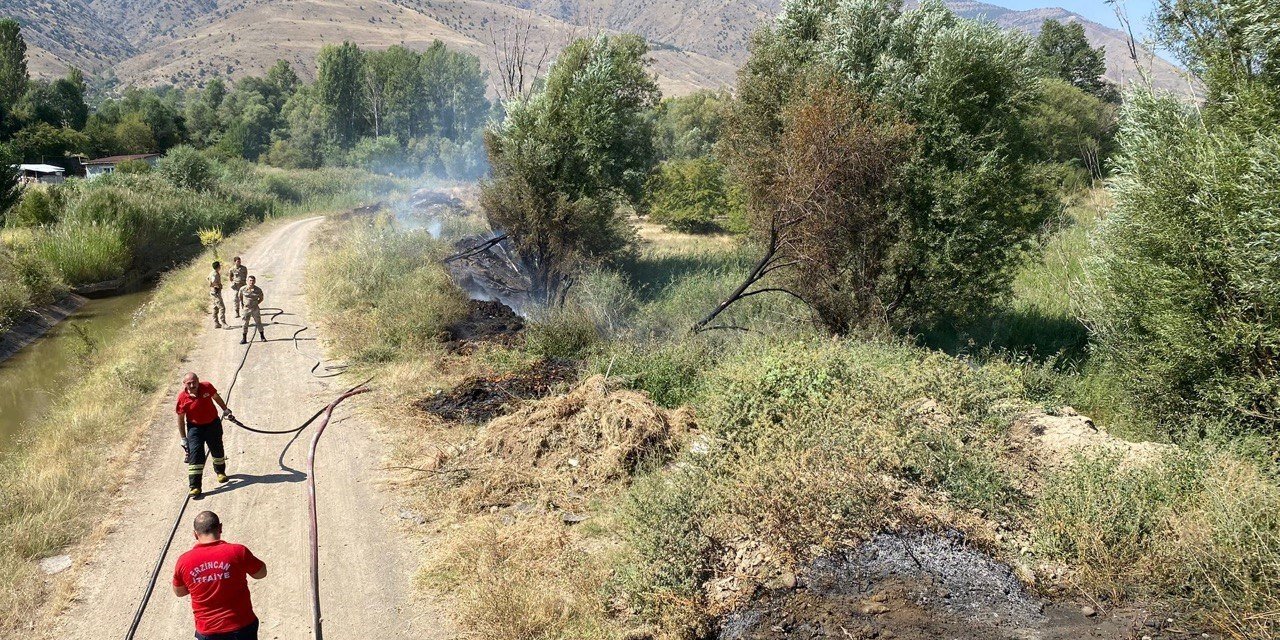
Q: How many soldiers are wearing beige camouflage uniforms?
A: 3